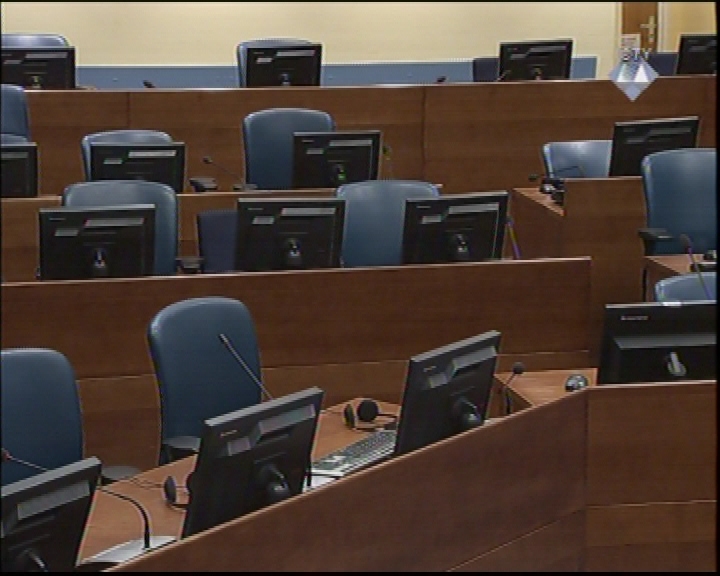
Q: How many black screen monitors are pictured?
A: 15